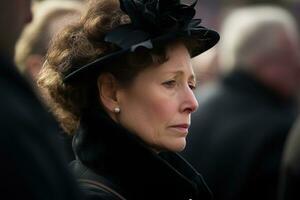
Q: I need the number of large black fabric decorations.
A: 1